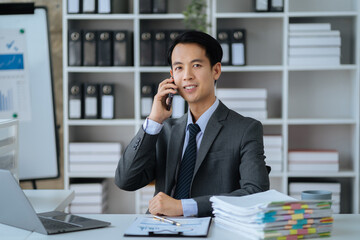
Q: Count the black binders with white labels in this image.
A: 12